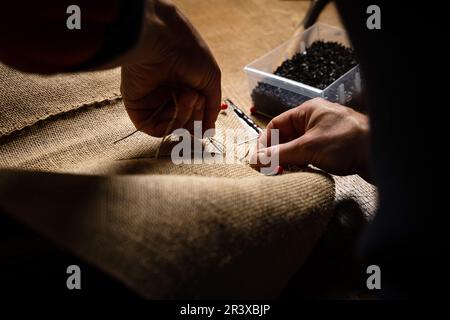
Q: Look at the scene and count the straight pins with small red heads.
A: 3